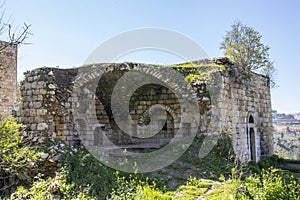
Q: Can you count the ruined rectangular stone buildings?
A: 1